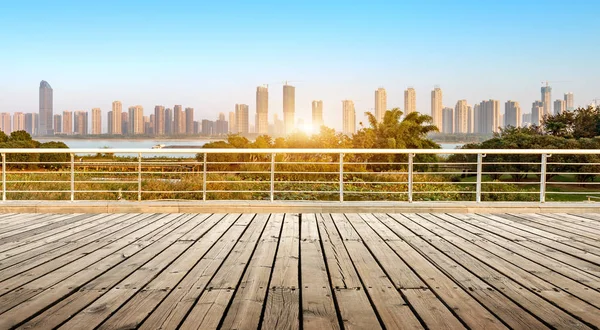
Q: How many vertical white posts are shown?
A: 9